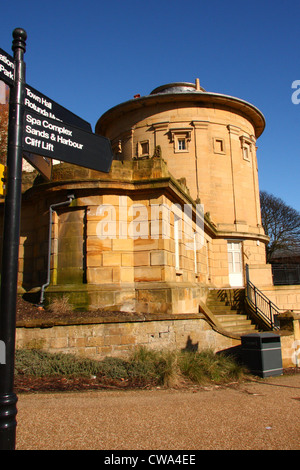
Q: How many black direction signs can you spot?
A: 3